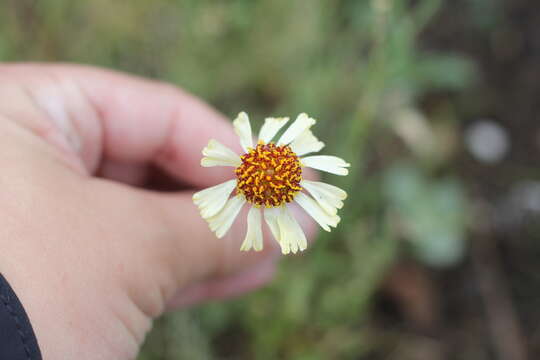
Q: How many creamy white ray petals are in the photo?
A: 13